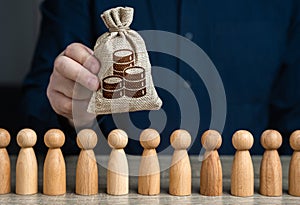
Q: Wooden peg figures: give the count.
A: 11